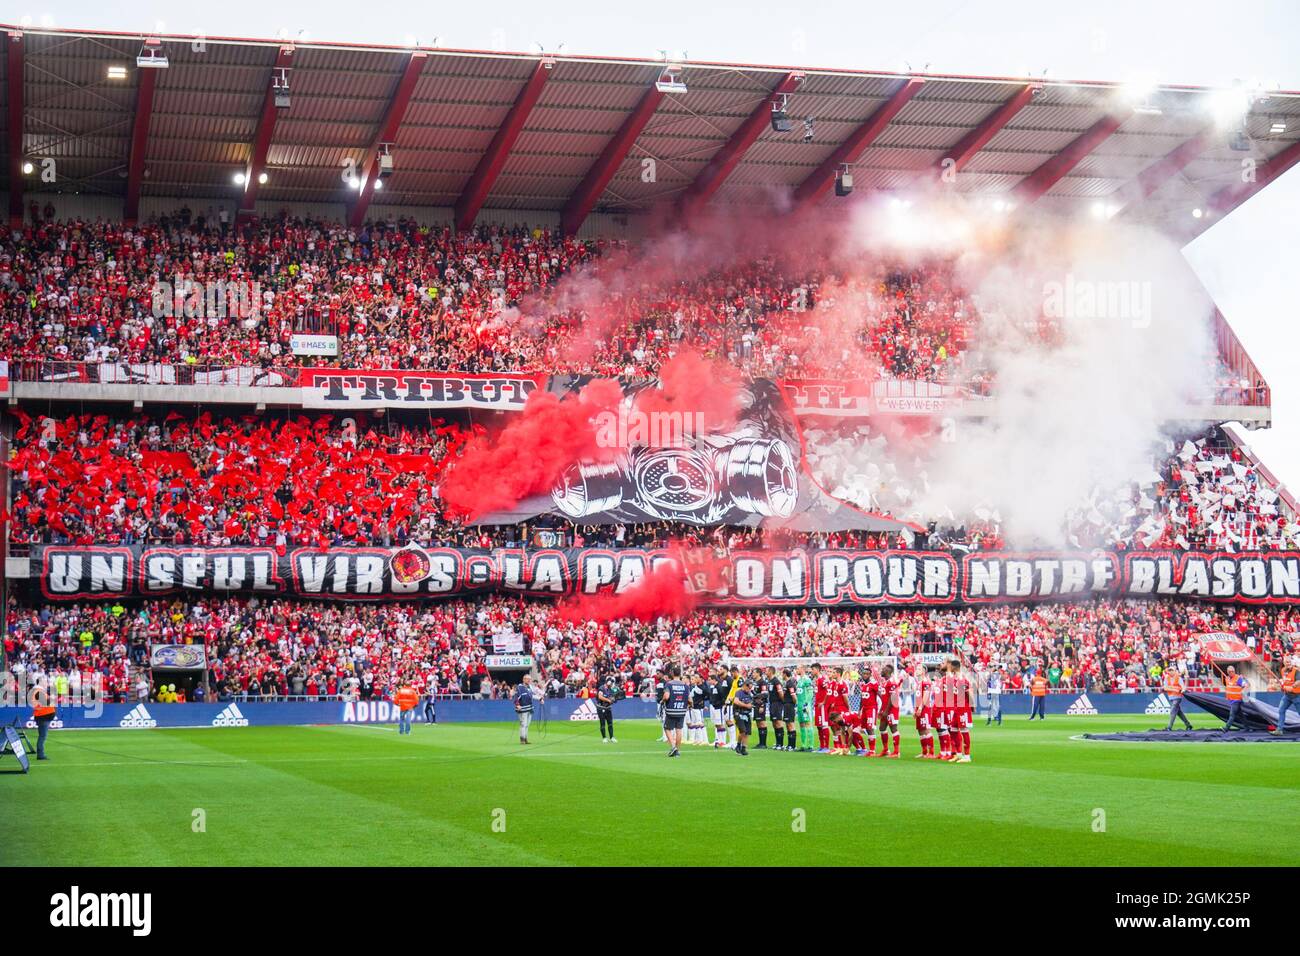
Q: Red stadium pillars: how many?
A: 12